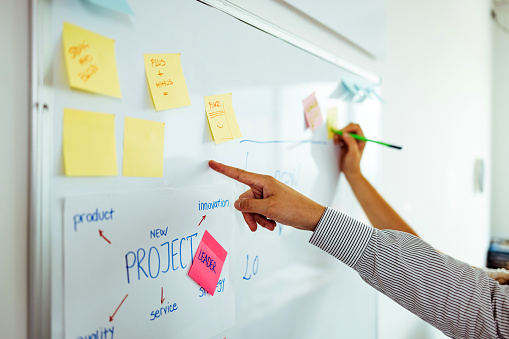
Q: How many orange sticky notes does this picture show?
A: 0